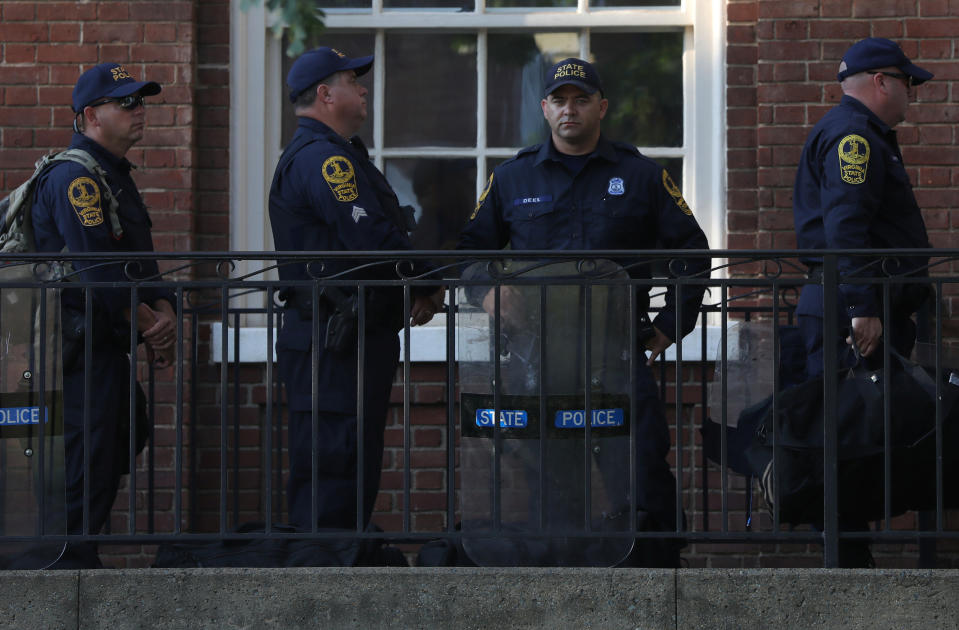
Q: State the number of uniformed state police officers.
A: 4